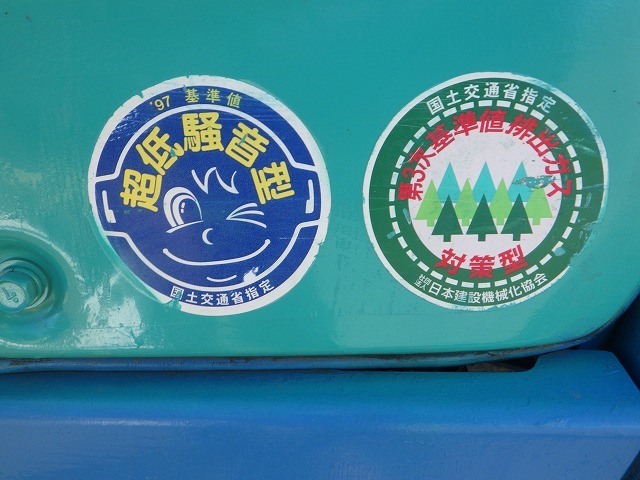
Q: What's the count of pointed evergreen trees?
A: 10